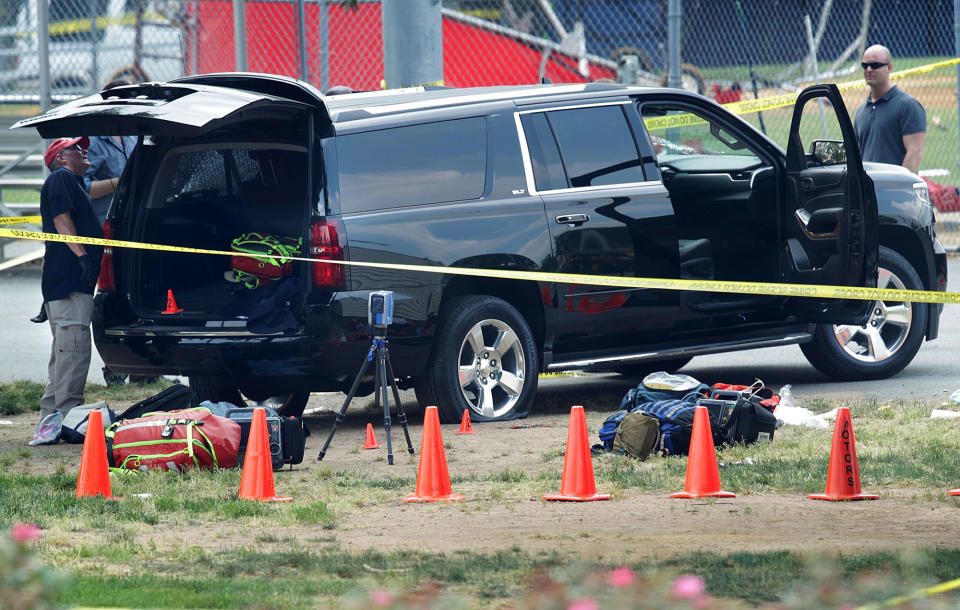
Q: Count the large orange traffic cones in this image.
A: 6